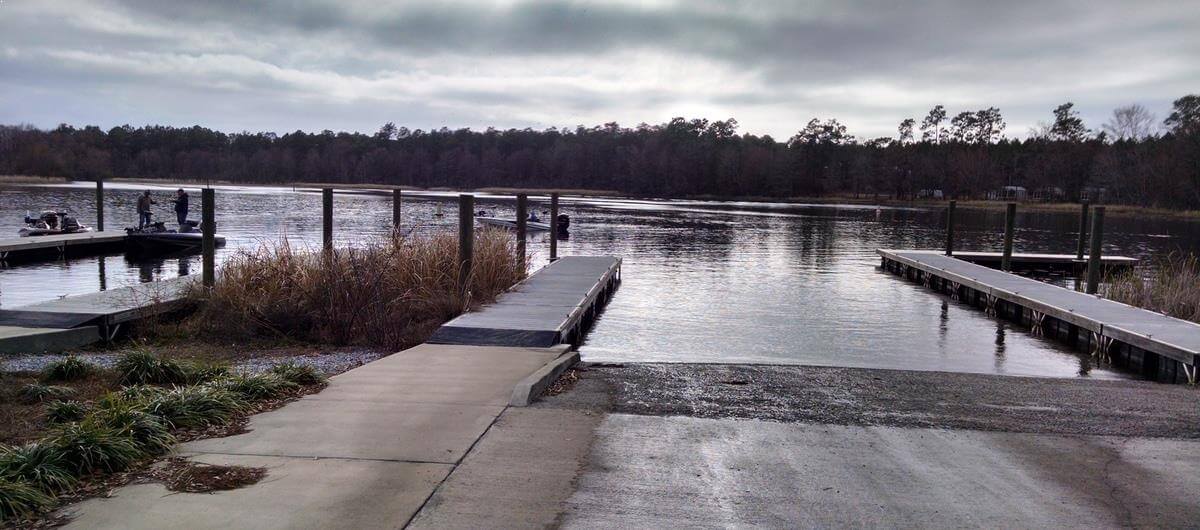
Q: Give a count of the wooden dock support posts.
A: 11